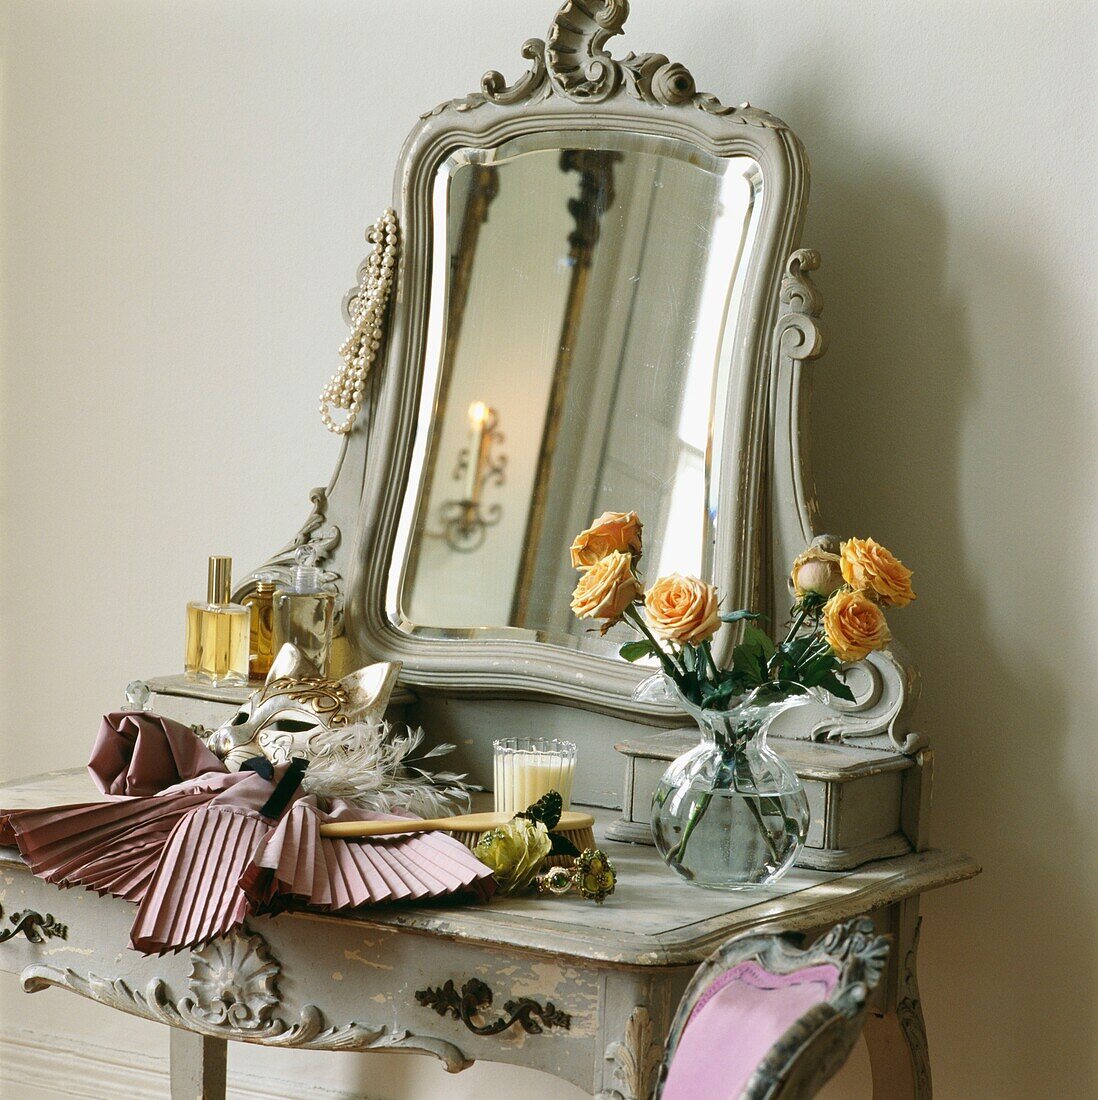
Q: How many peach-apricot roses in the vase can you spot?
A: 6